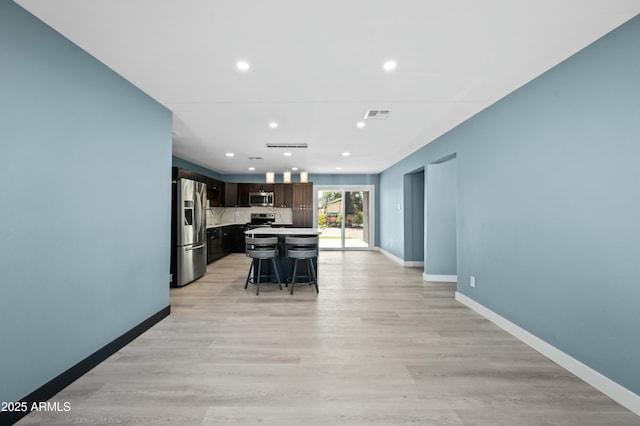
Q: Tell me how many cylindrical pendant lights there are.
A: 3